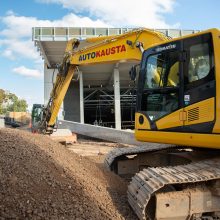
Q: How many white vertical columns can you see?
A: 2